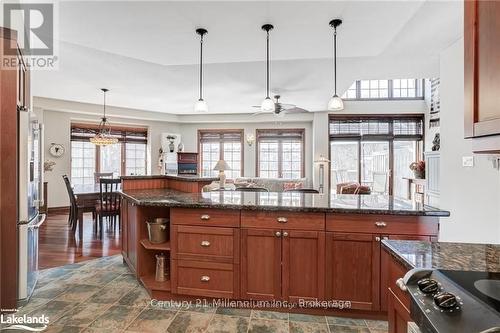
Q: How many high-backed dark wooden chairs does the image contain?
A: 3